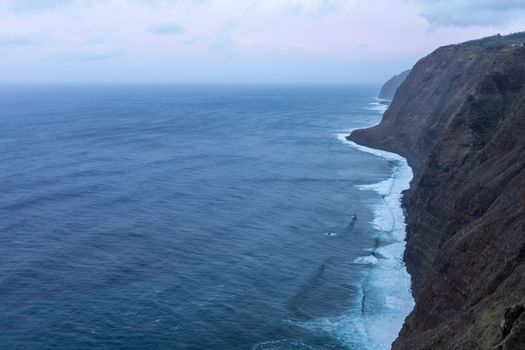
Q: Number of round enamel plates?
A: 0